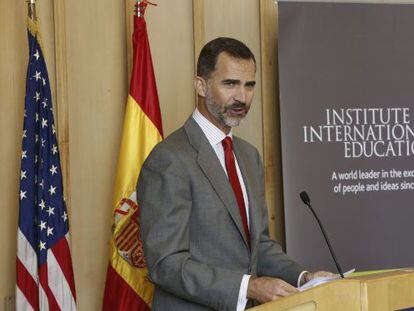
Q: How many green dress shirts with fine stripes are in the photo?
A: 0